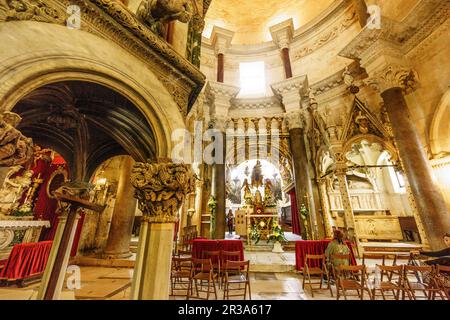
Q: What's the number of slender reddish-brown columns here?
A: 2